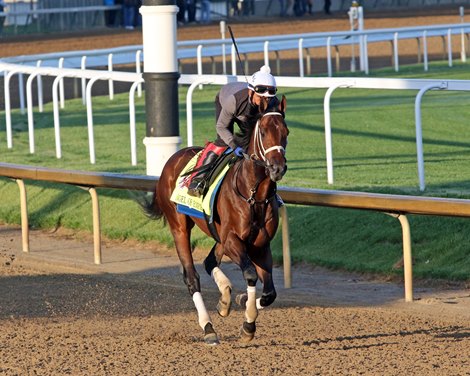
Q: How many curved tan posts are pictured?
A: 4